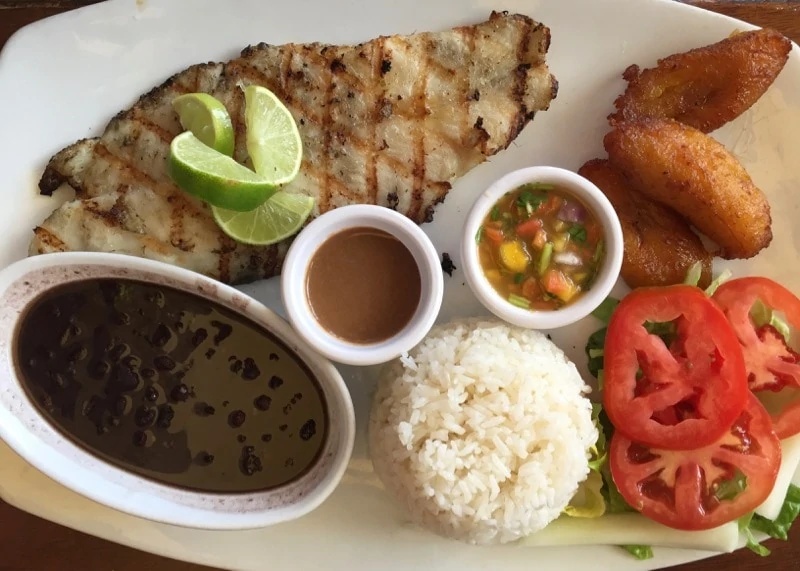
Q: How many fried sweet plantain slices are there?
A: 3